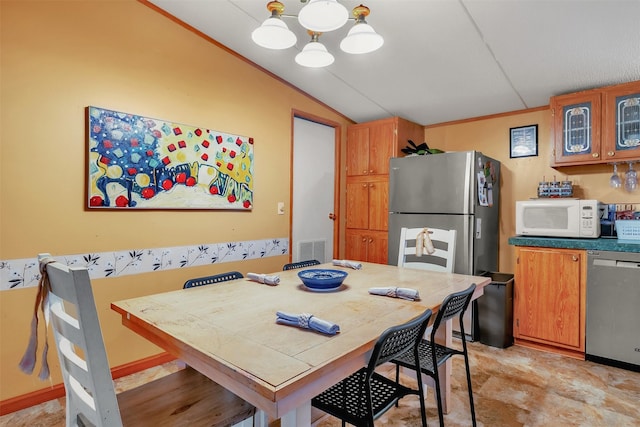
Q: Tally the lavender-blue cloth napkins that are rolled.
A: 4